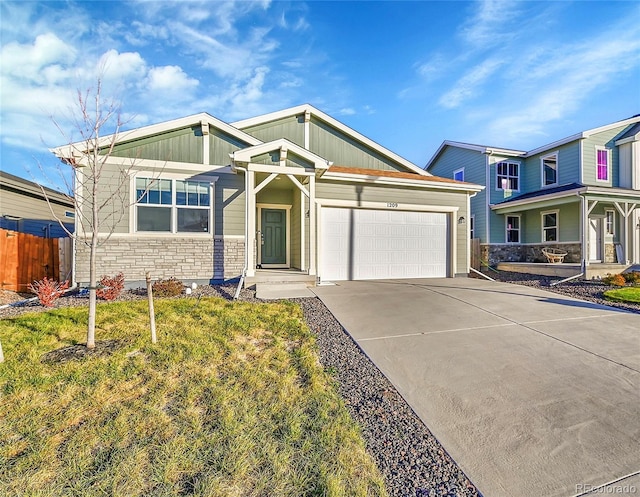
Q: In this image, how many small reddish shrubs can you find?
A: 2